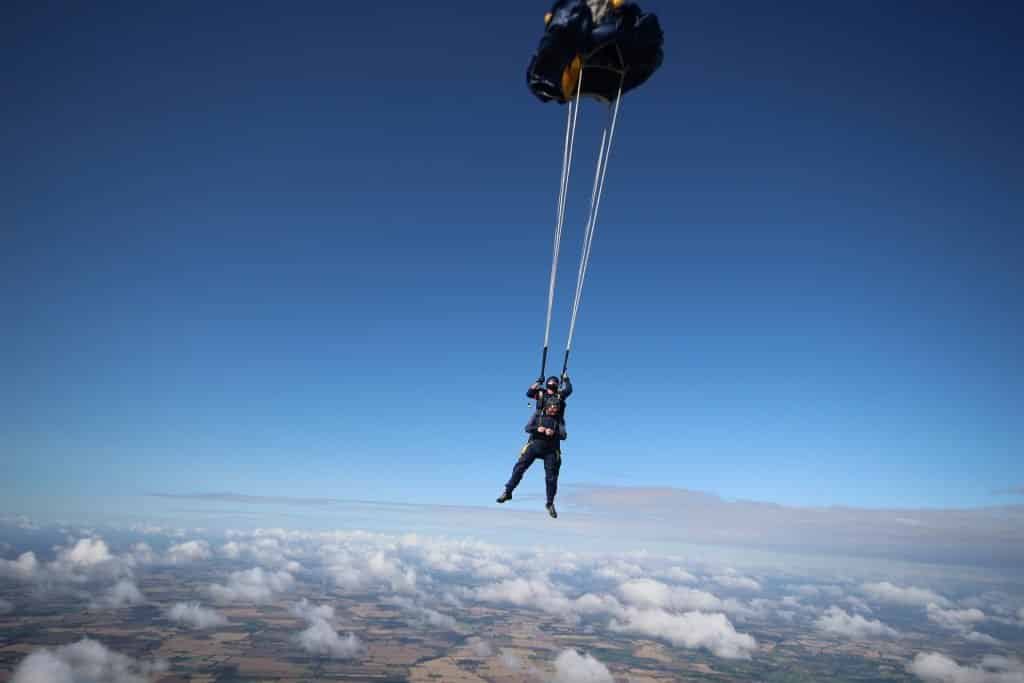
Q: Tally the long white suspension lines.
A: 4